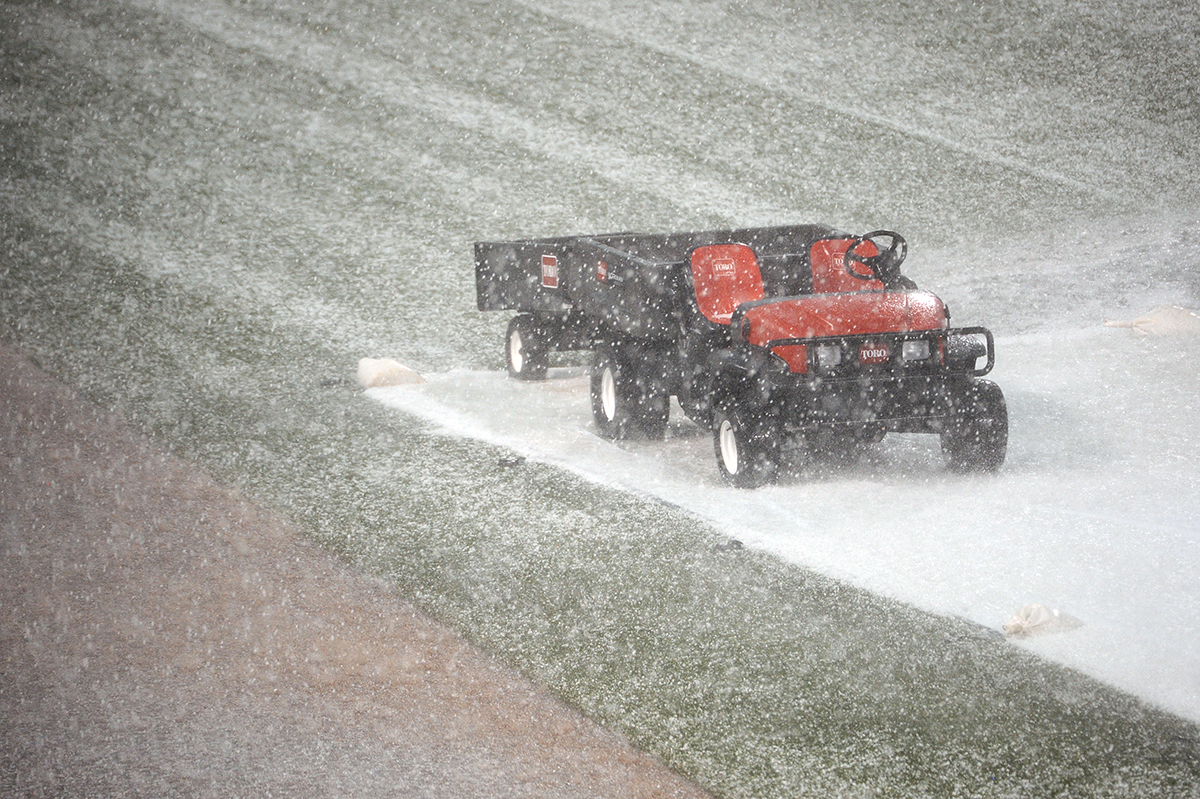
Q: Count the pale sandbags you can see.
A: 3